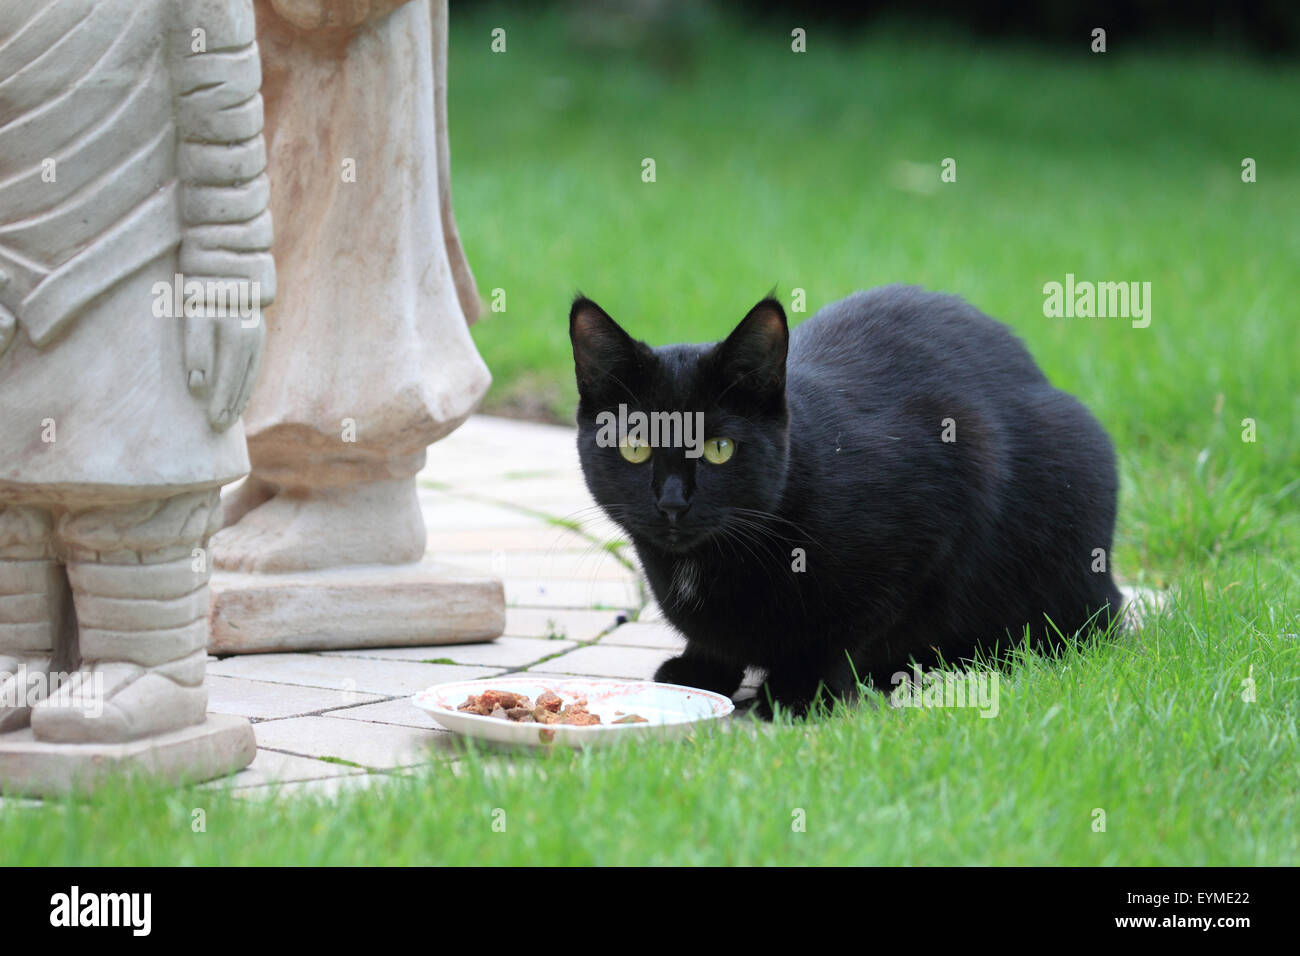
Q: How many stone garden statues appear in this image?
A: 2